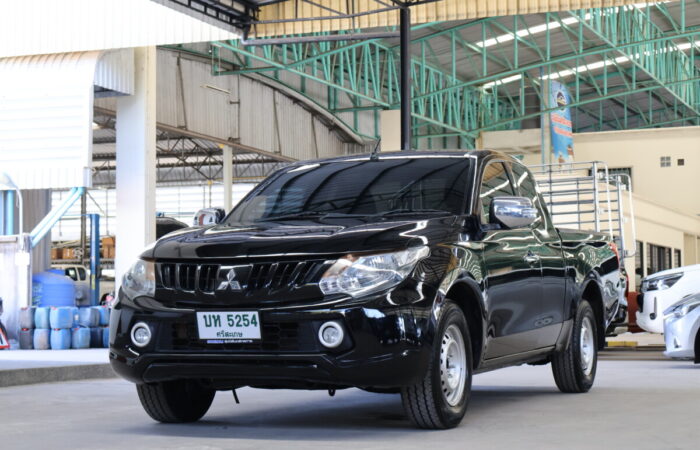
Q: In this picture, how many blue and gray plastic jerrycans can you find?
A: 12